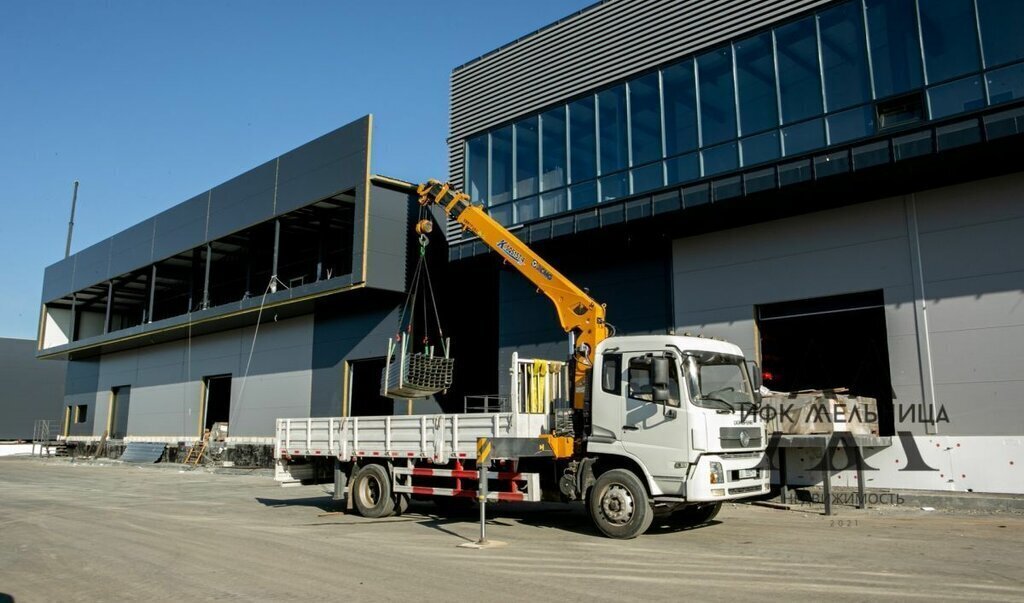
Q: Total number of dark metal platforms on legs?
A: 1